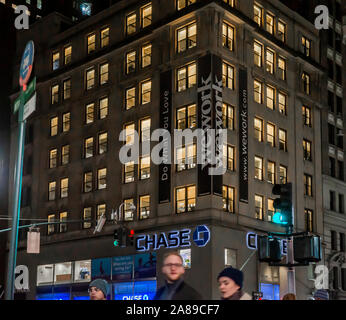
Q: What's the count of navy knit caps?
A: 1